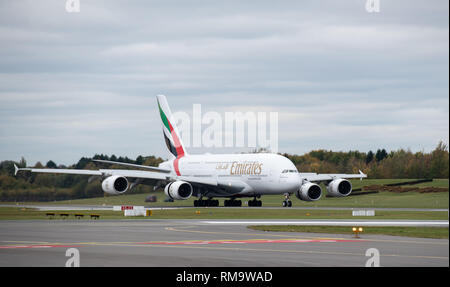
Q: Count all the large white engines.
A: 4